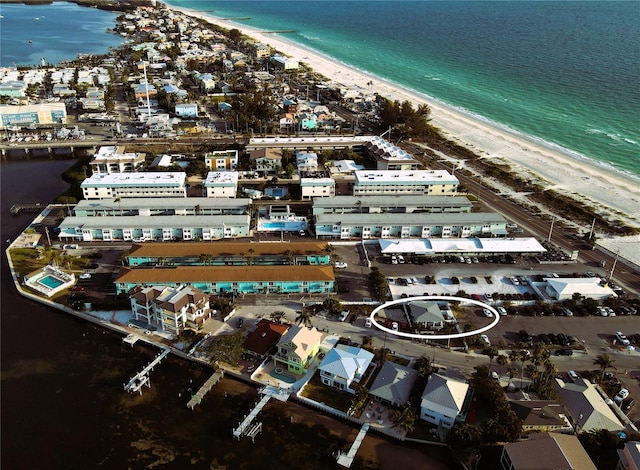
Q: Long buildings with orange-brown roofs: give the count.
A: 2